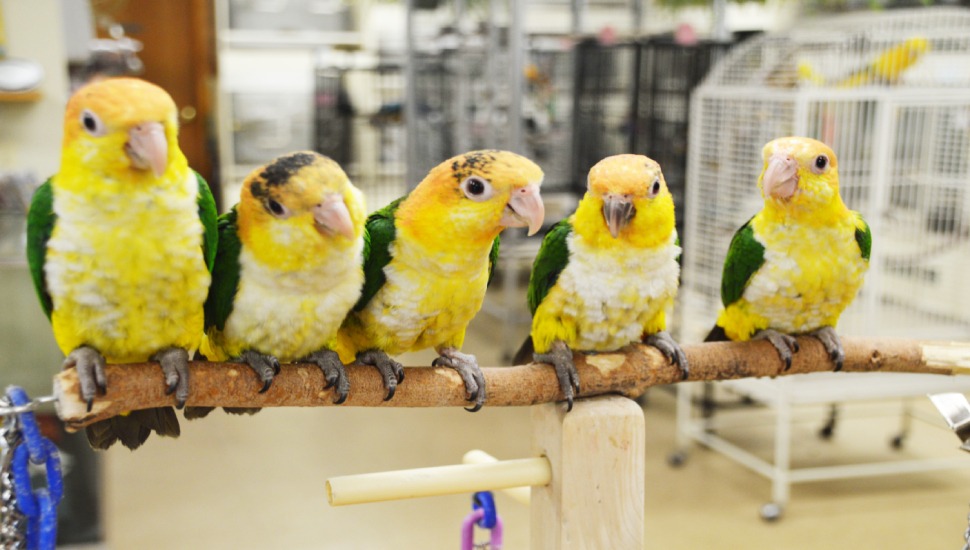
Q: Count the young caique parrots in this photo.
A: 5